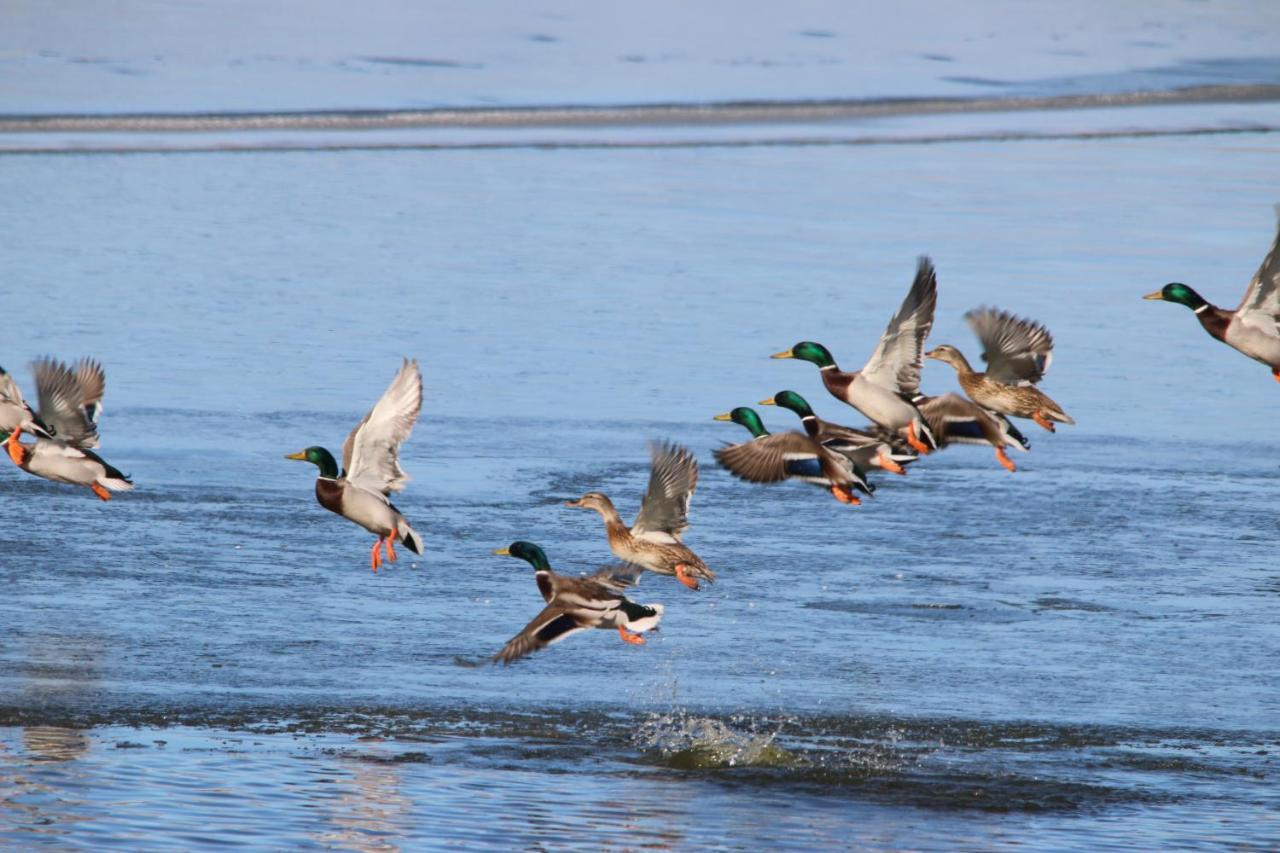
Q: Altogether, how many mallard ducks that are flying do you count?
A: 11